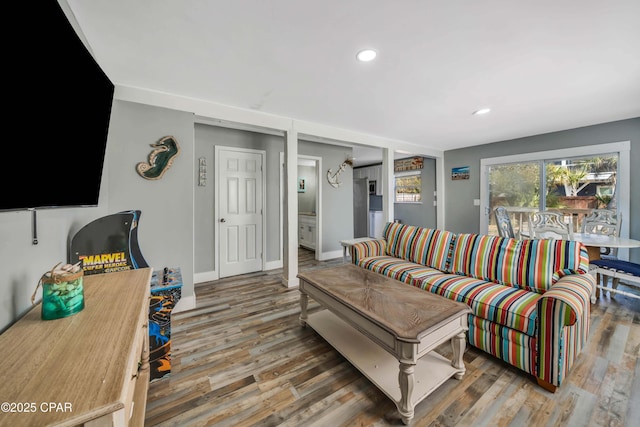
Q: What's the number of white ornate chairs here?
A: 3